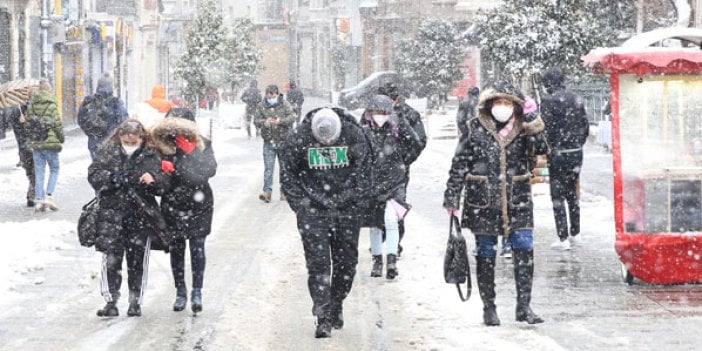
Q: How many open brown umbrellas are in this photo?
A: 1